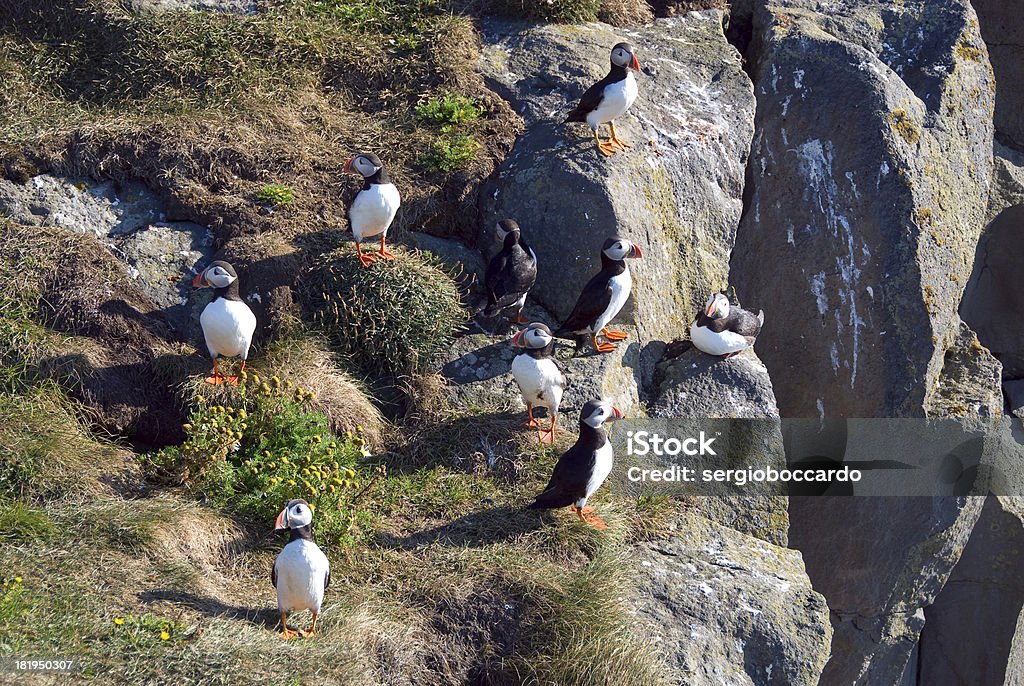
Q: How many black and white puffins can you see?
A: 9